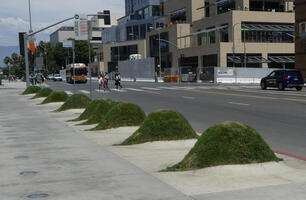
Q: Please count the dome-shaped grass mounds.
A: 9